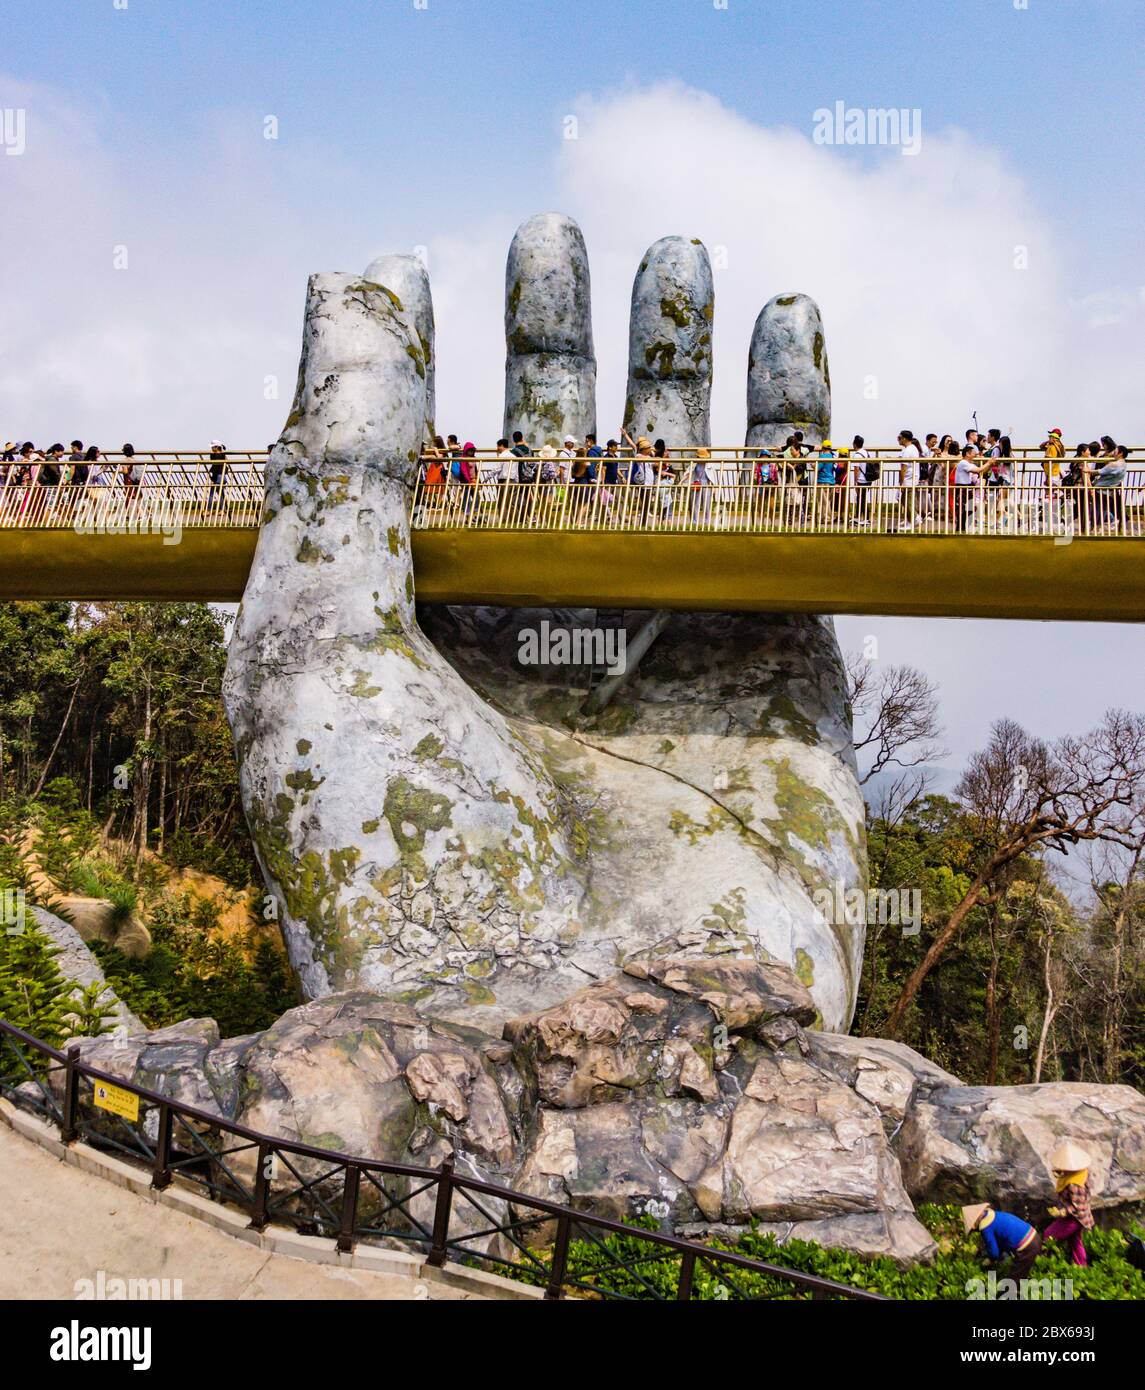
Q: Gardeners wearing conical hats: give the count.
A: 2